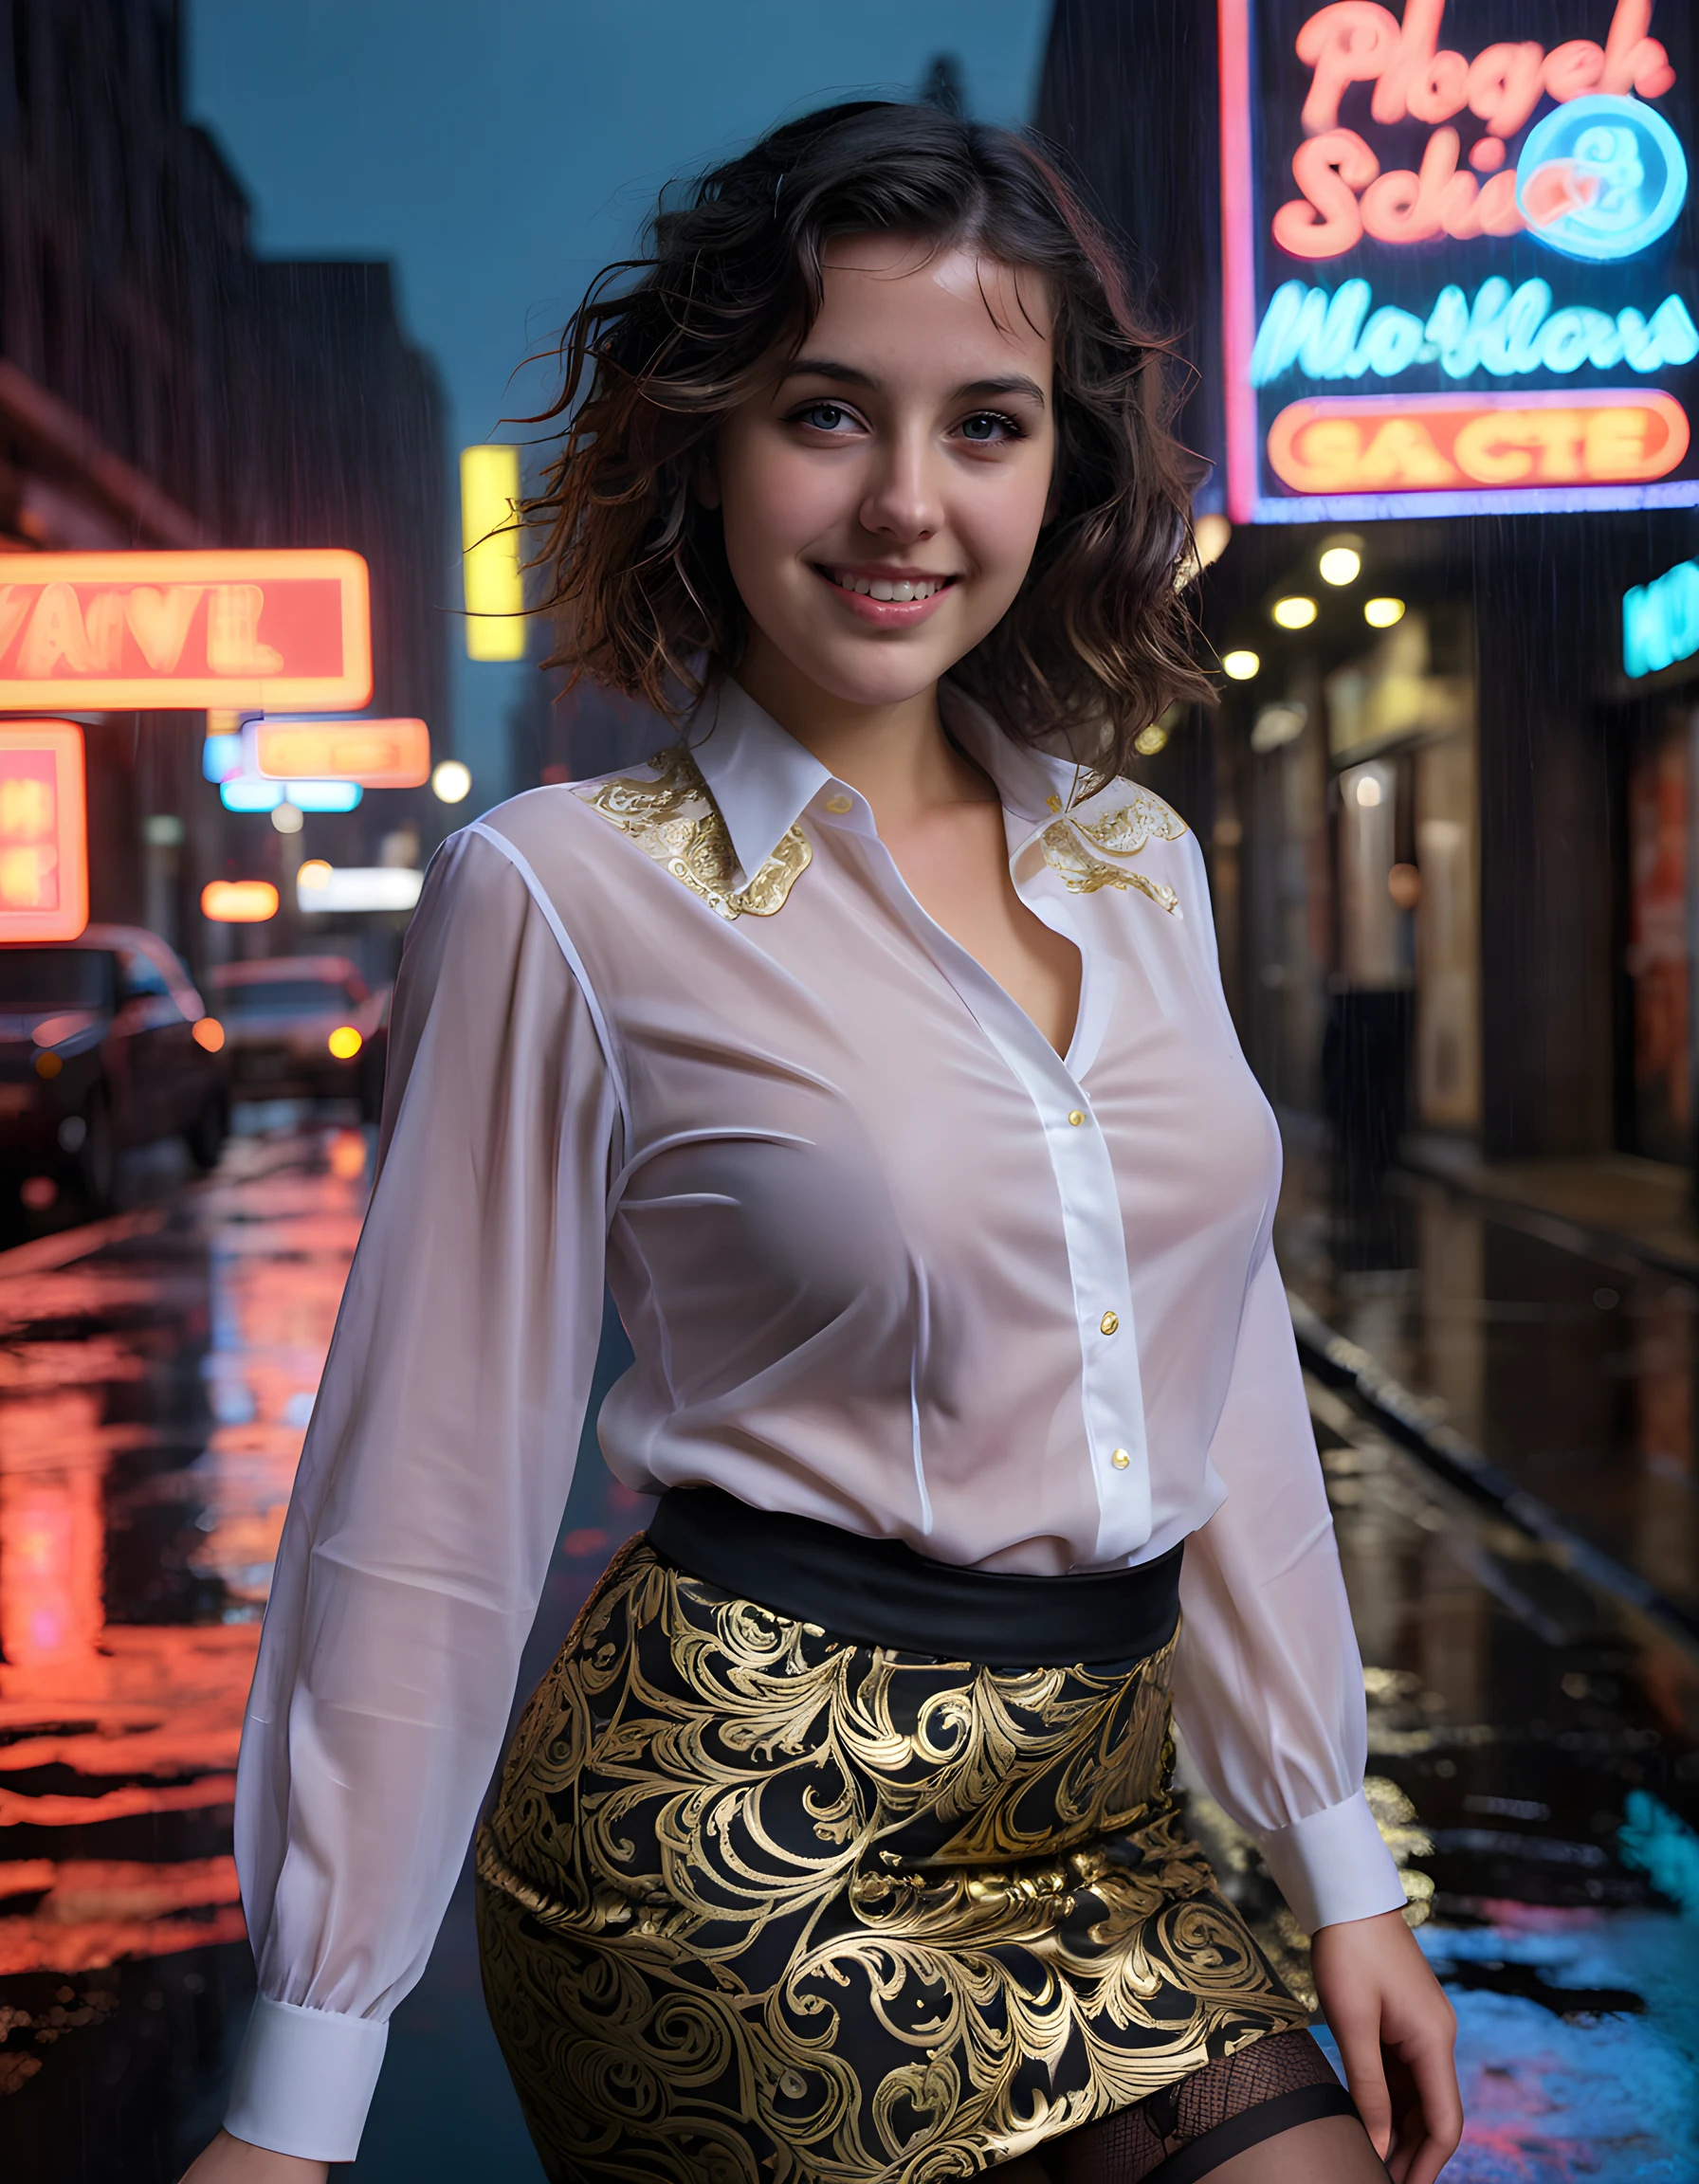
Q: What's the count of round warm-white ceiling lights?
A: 4